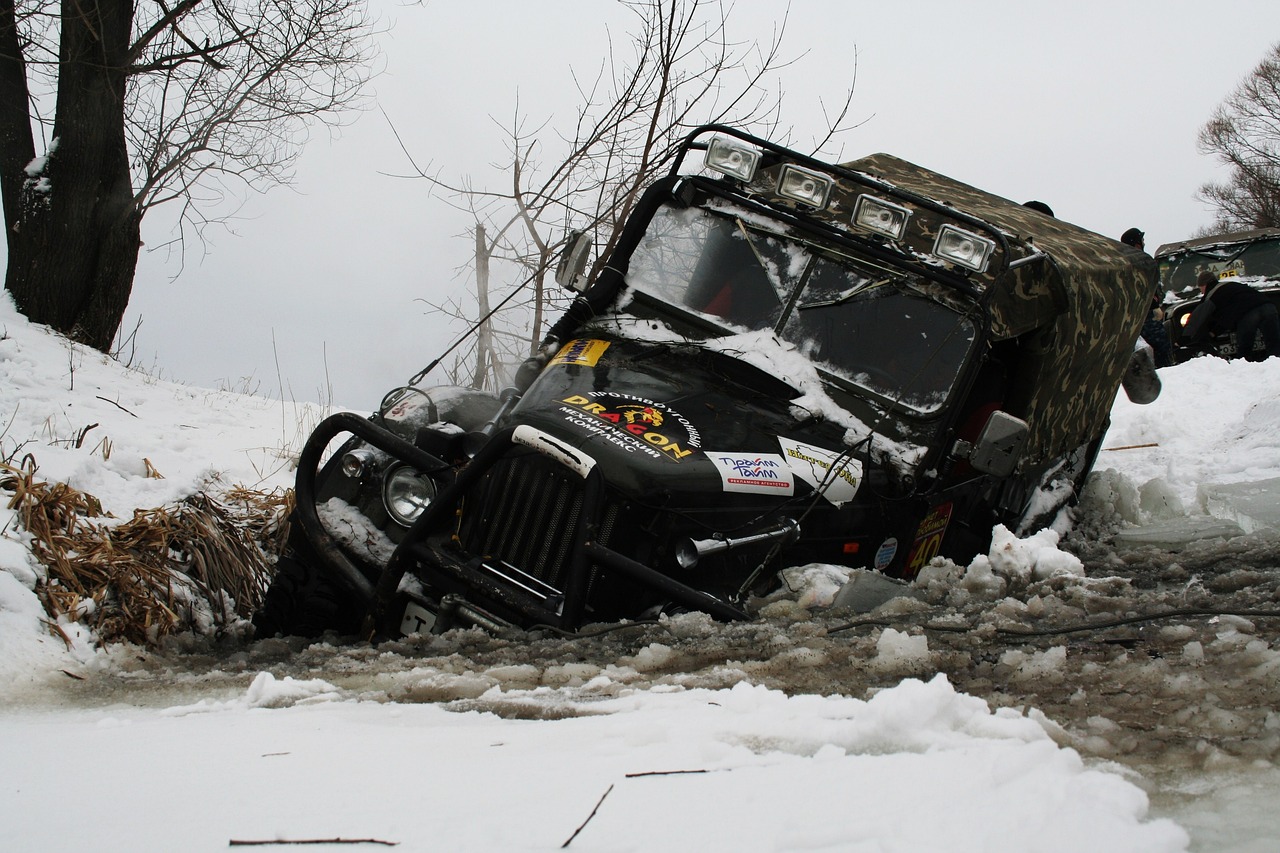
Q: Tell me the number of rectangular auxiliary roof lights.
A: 4